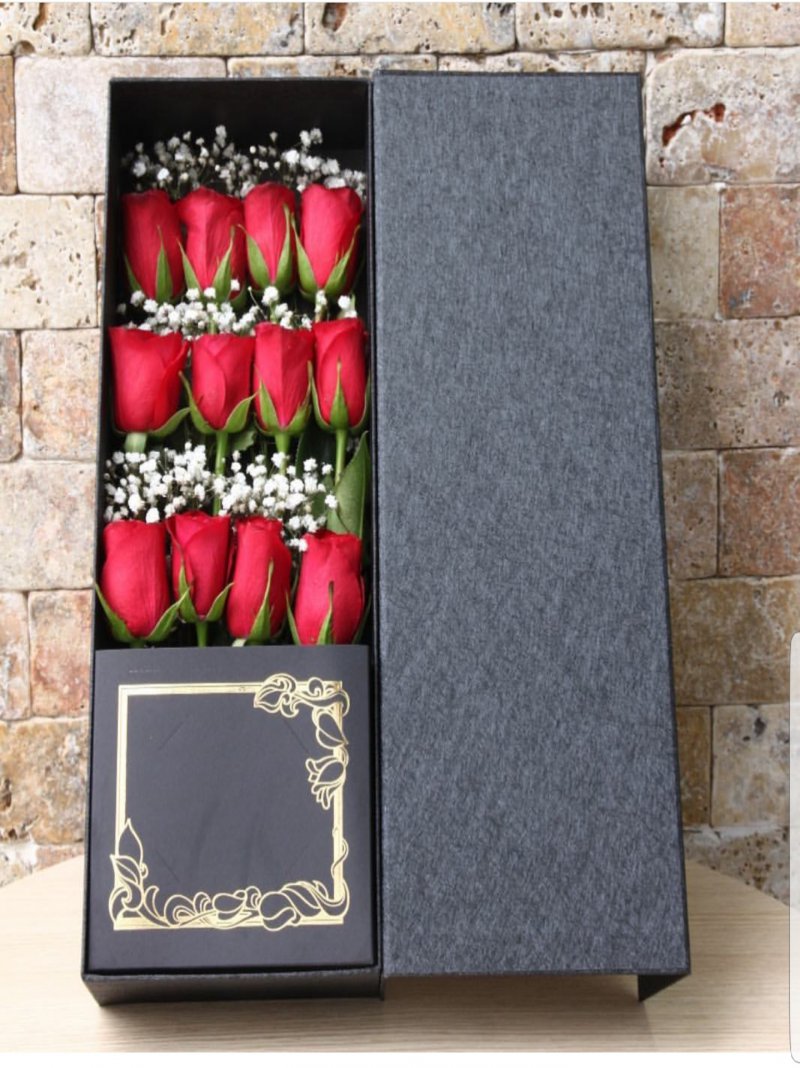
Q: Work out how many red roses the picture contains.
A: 12